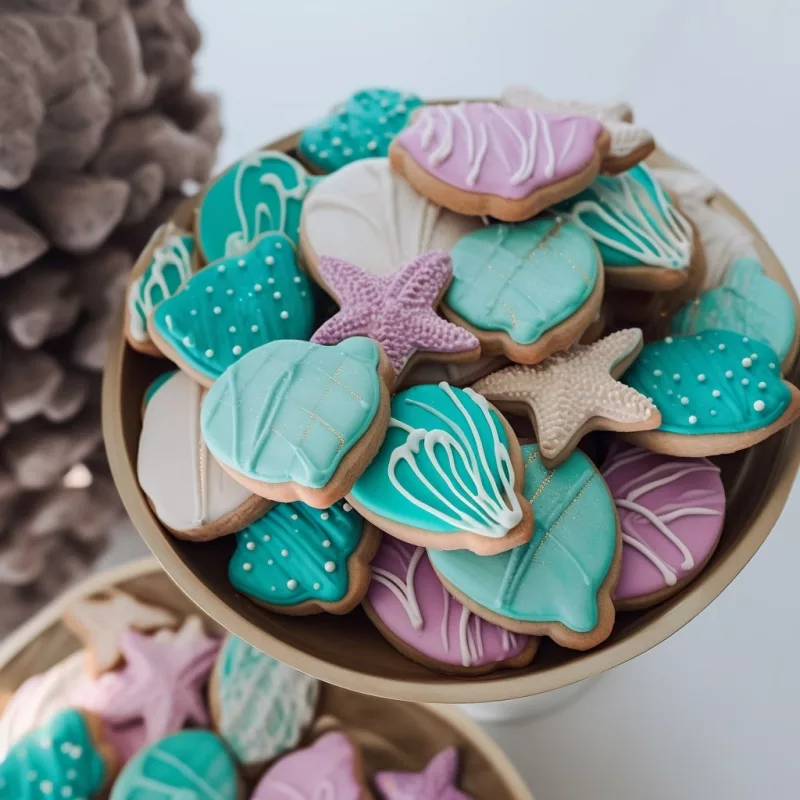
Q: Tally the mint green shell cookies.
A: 4